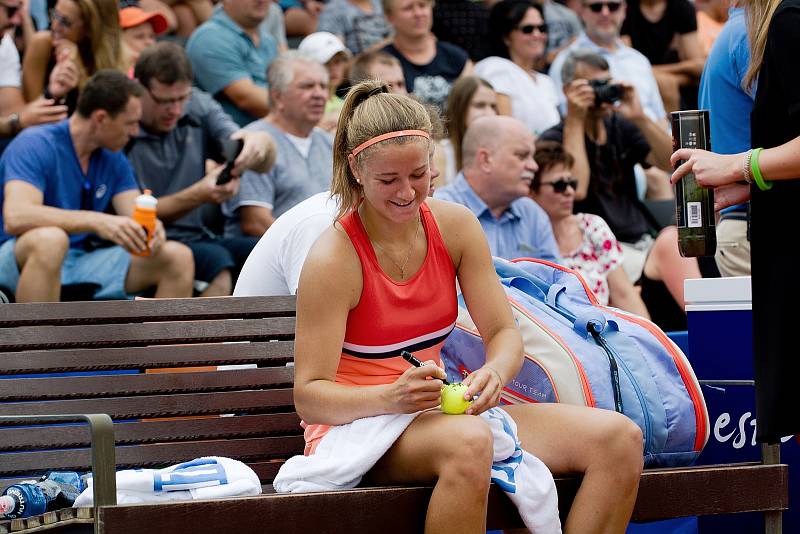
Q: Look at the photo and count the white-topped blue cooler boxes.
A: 1